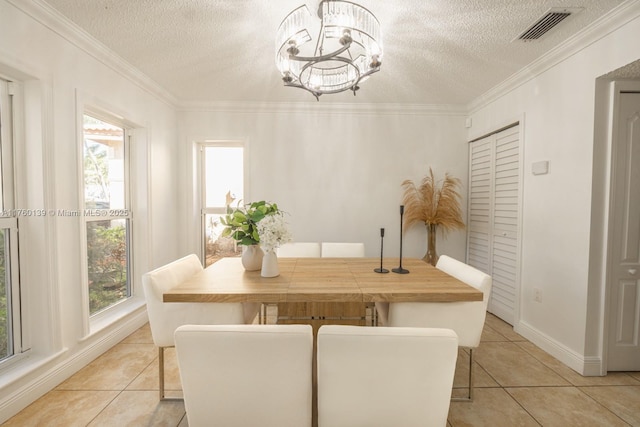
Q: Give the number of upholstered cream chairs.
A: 6